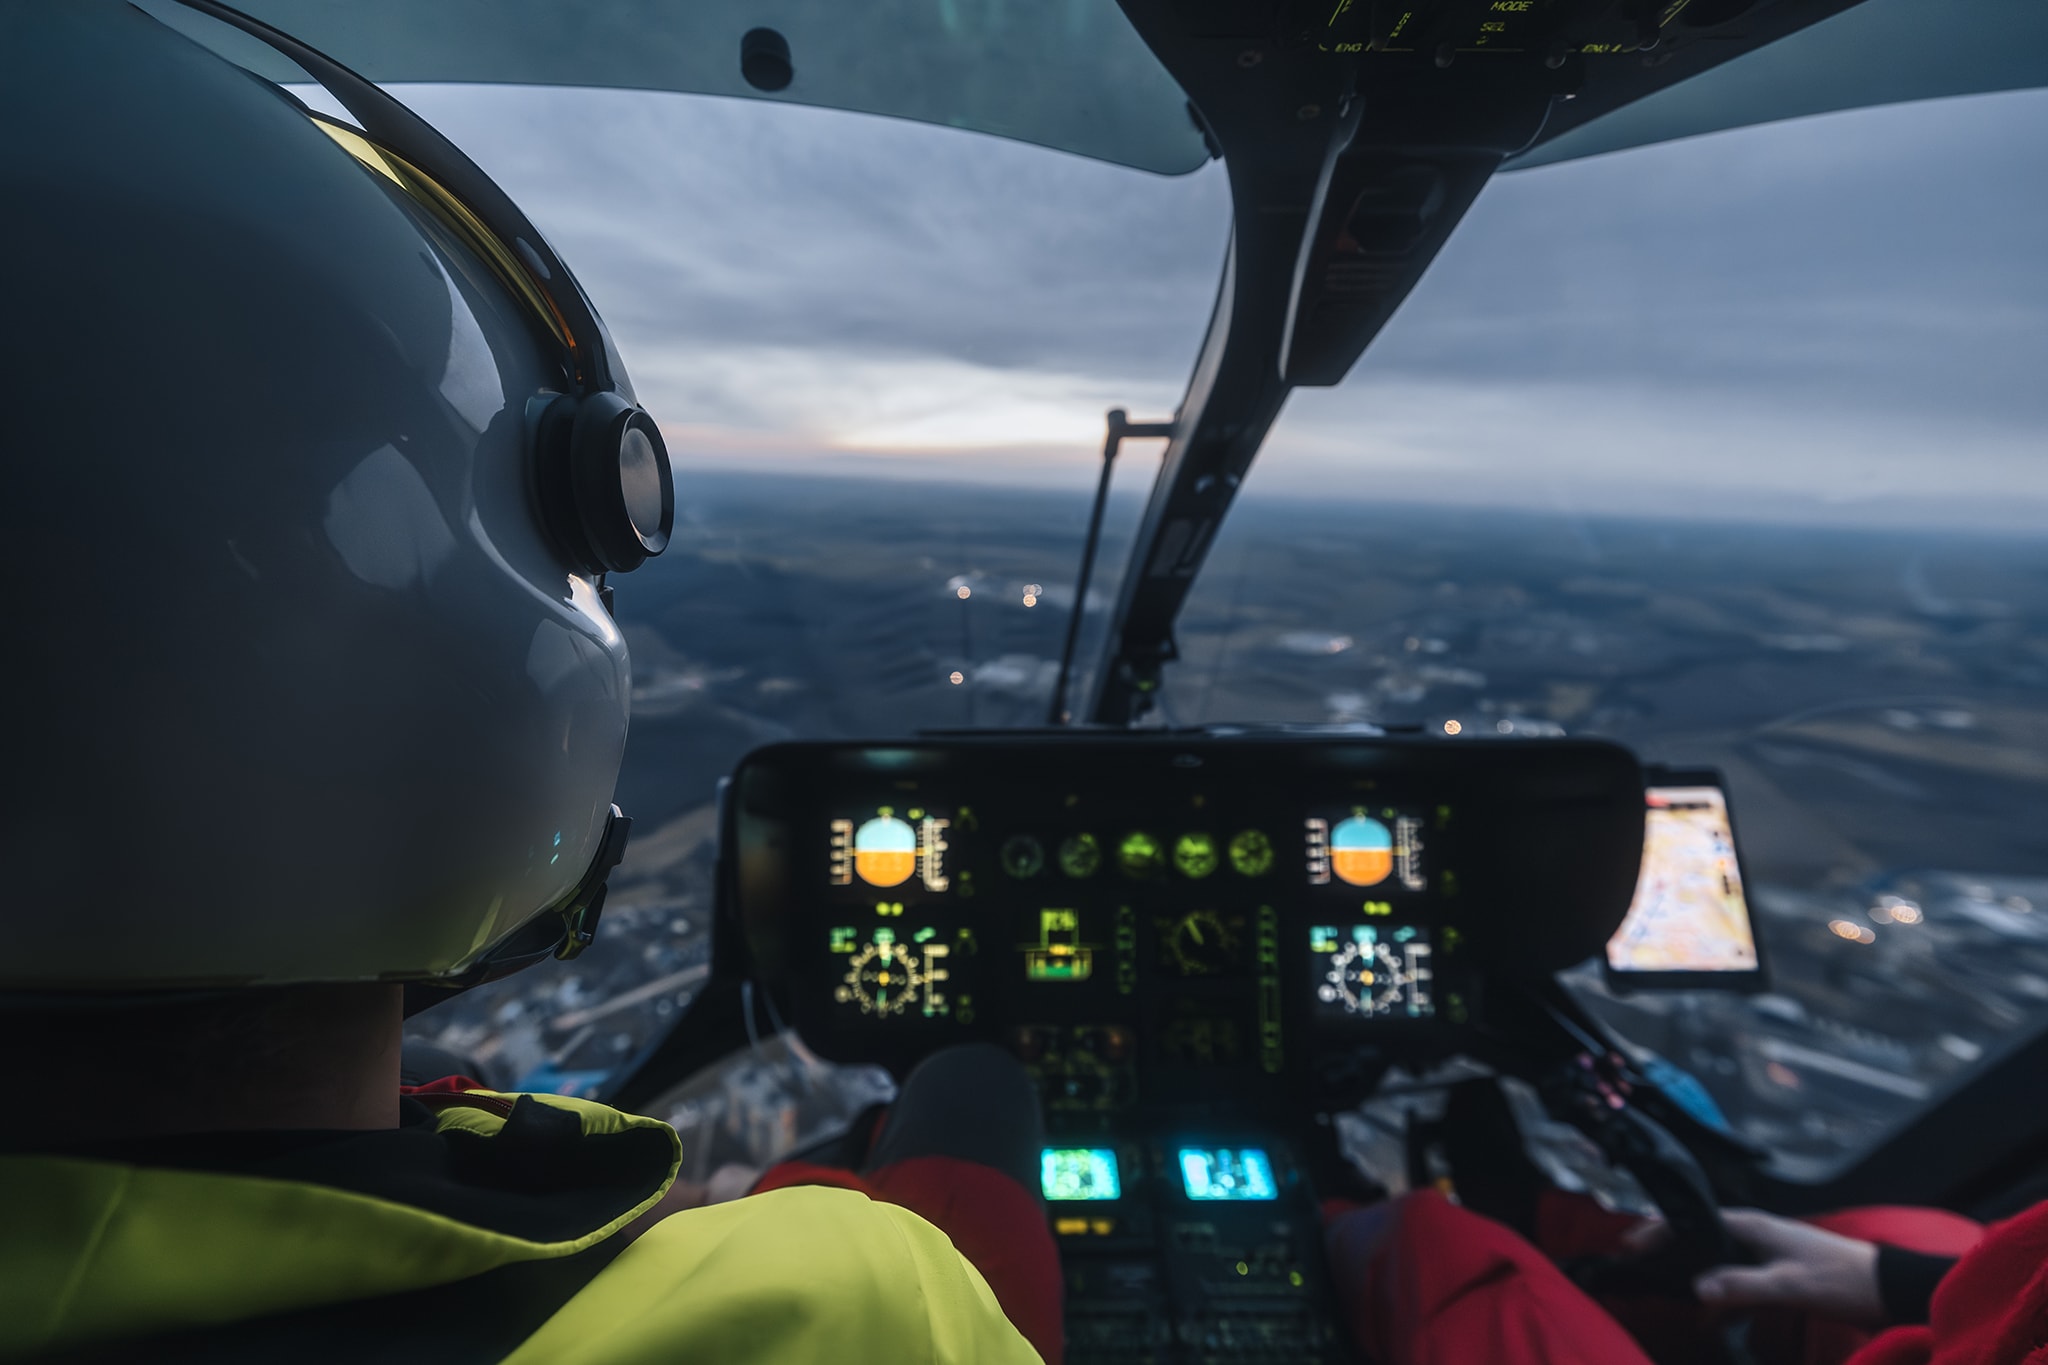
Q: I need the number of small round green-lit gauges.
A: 5